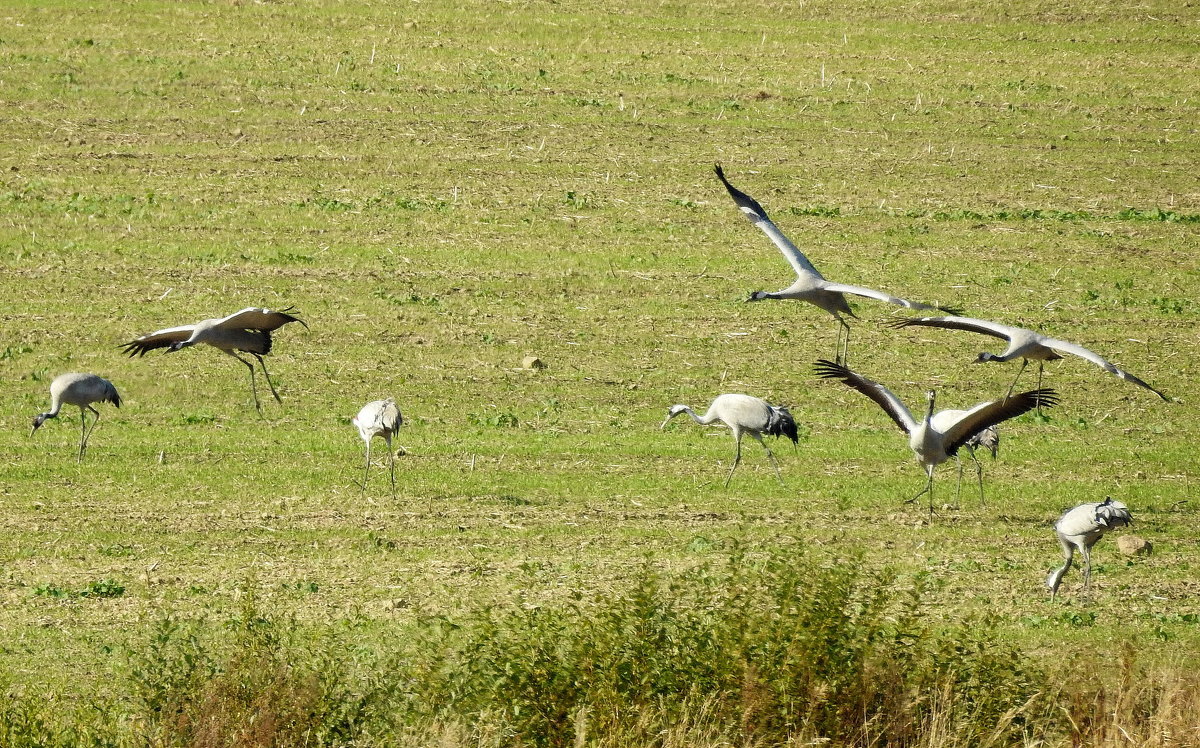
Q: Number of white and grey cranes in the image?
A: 9